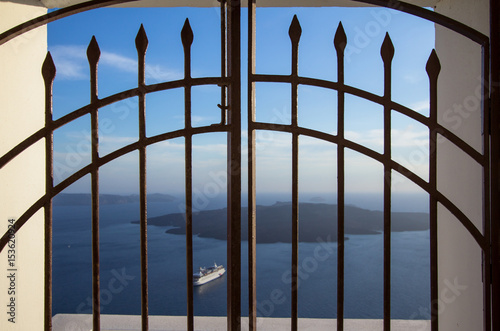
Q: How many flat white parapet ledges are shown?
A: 1